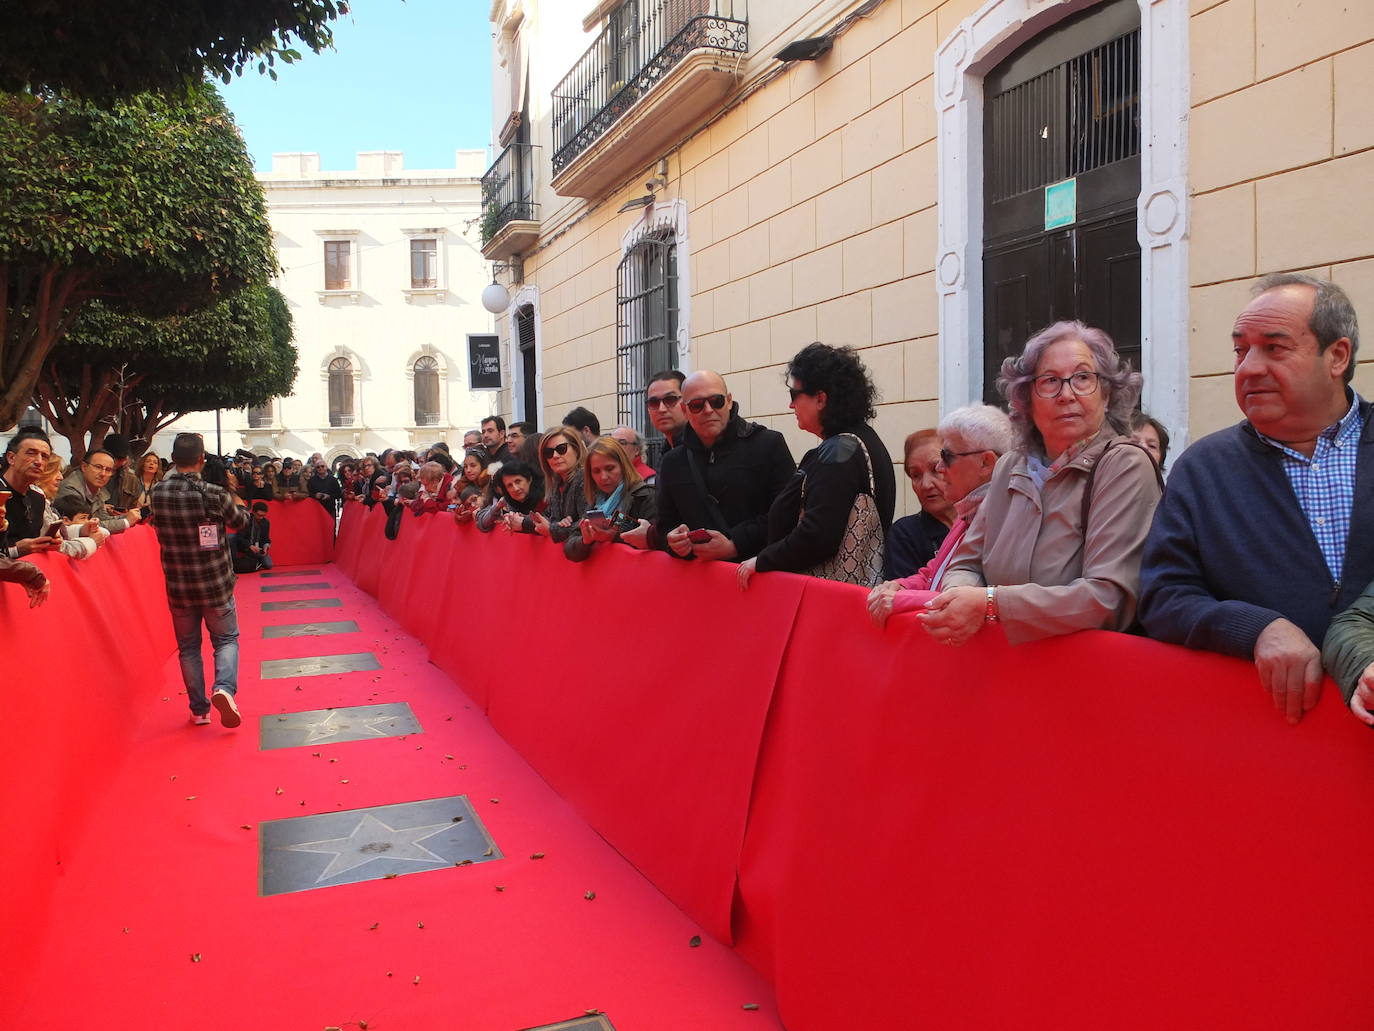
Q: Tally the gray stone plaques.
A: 8